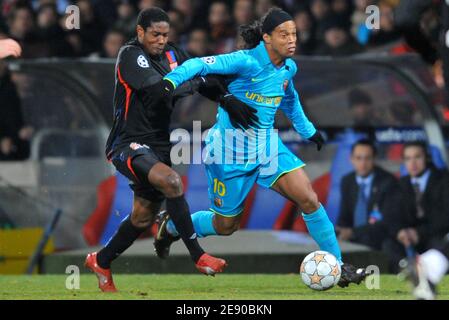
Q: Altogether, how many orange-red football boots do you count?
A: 2